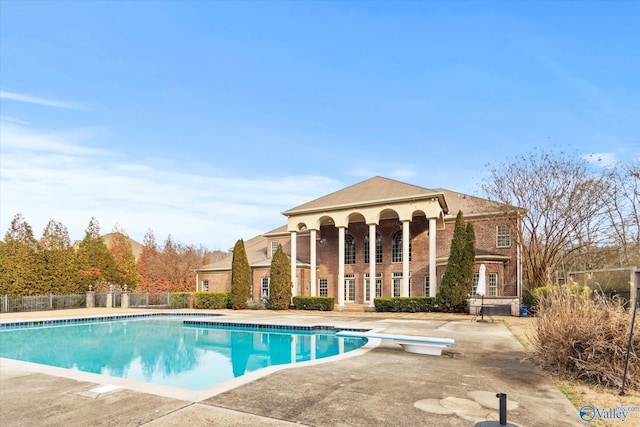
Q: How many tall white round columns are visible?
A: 6